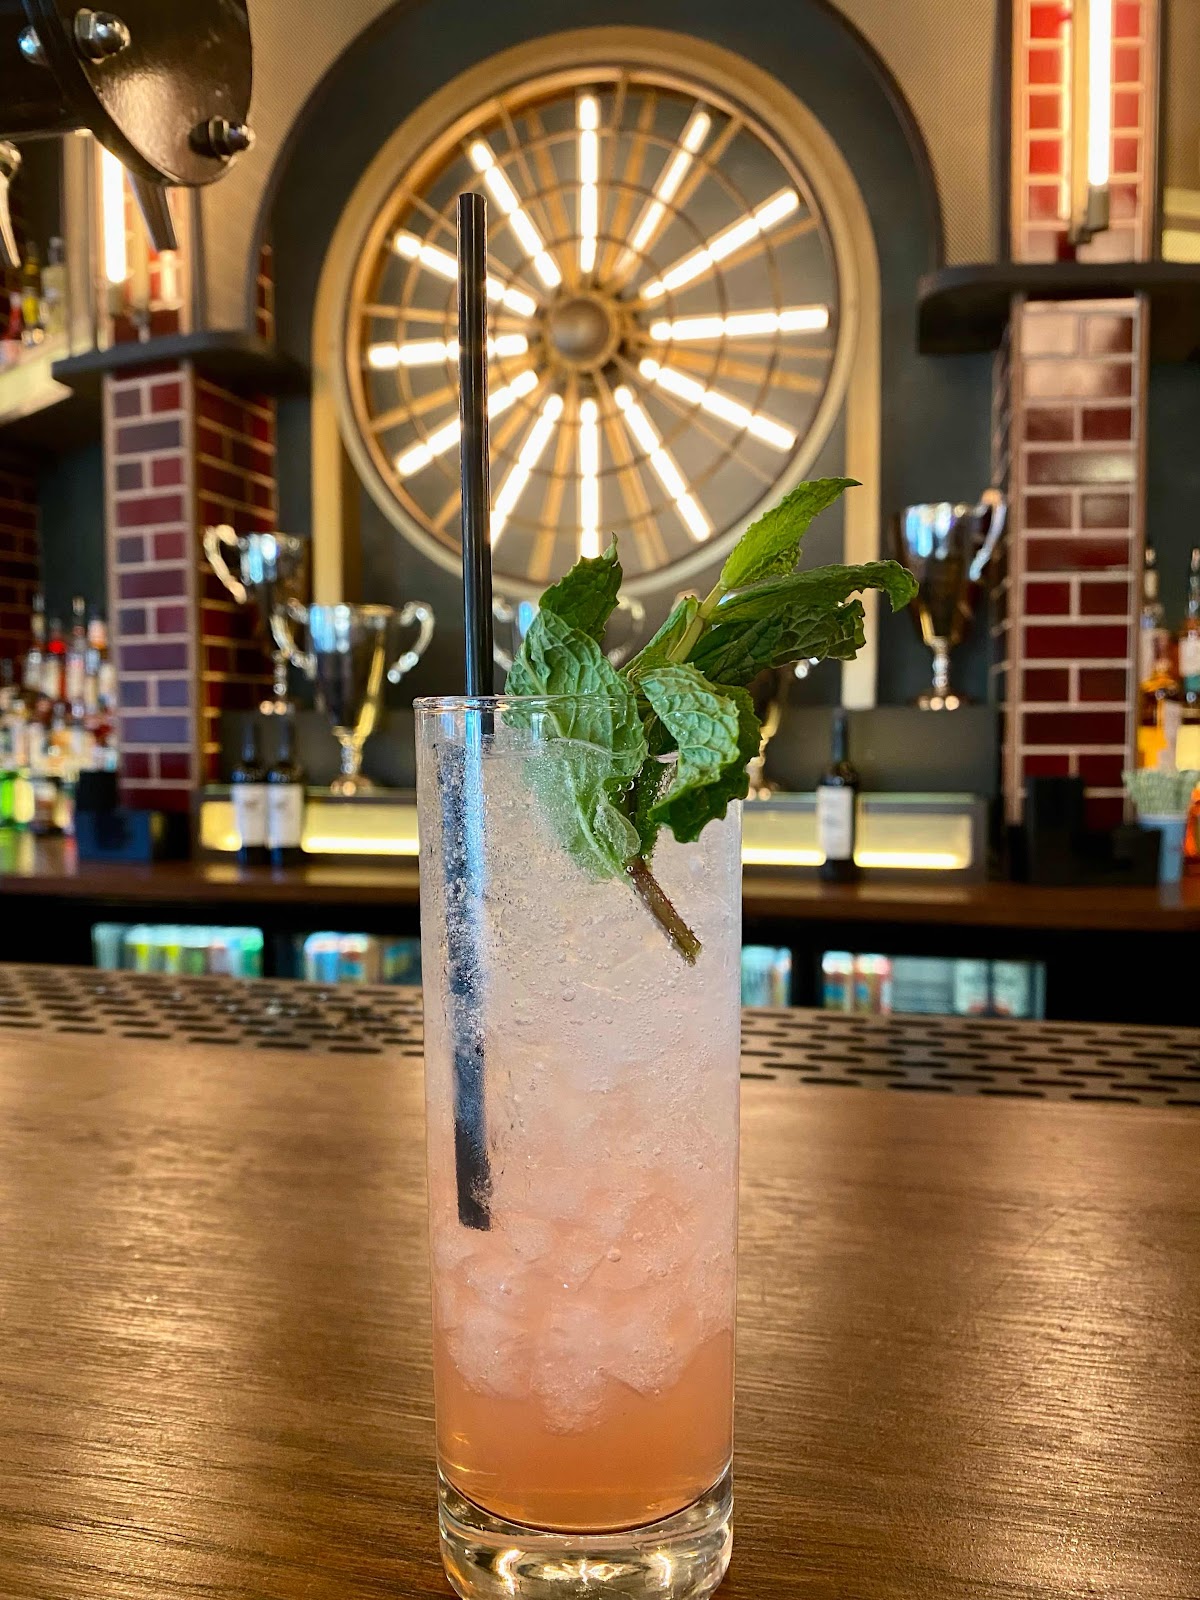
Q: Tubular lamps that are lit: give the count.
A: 14